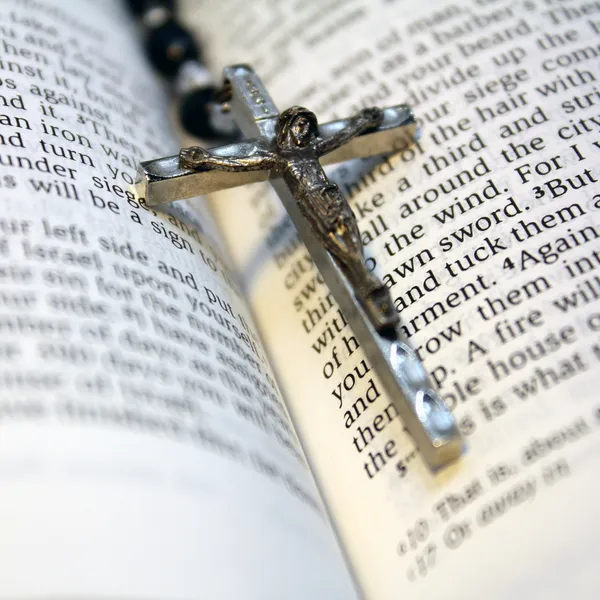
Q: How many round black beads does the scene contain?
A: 3